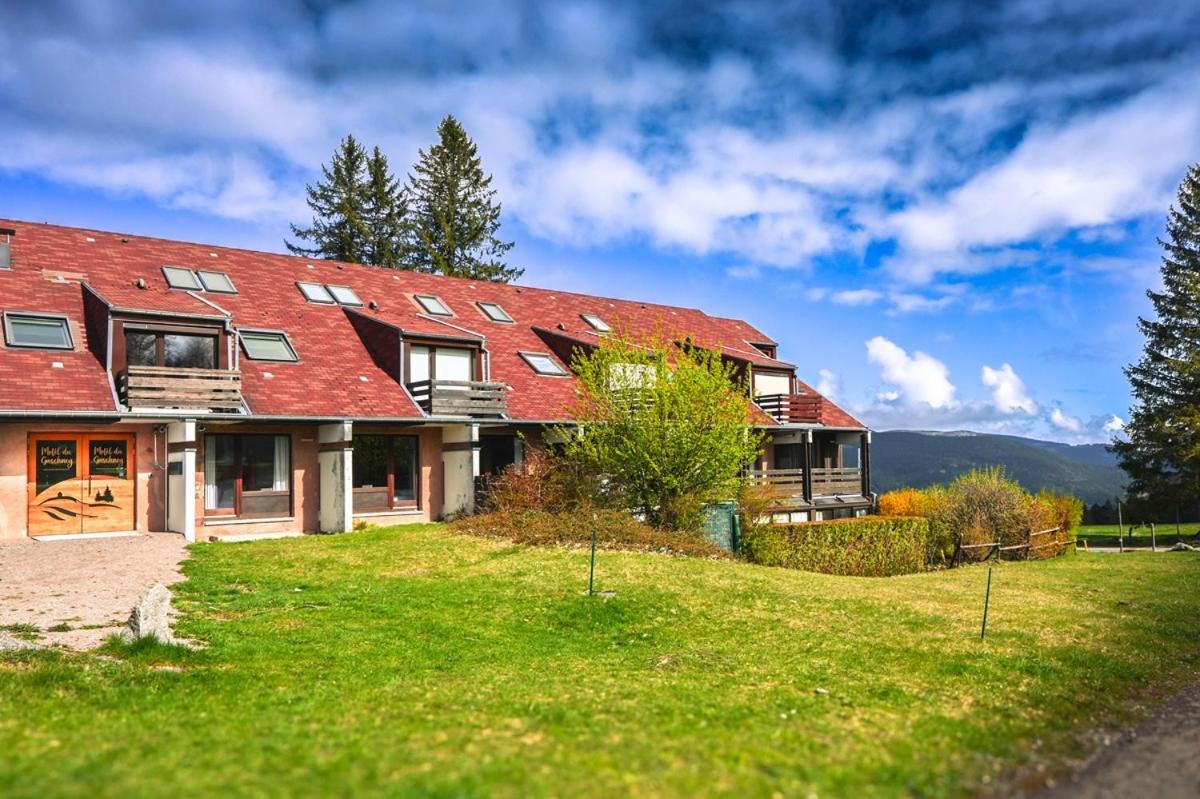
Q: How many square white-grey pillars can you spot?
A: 3